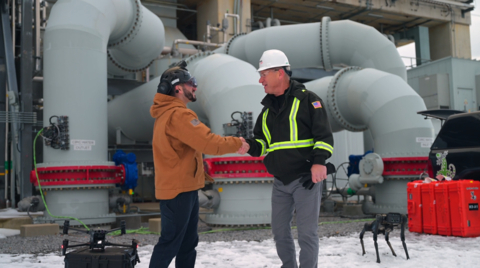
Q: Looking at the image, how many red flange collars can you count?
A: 3